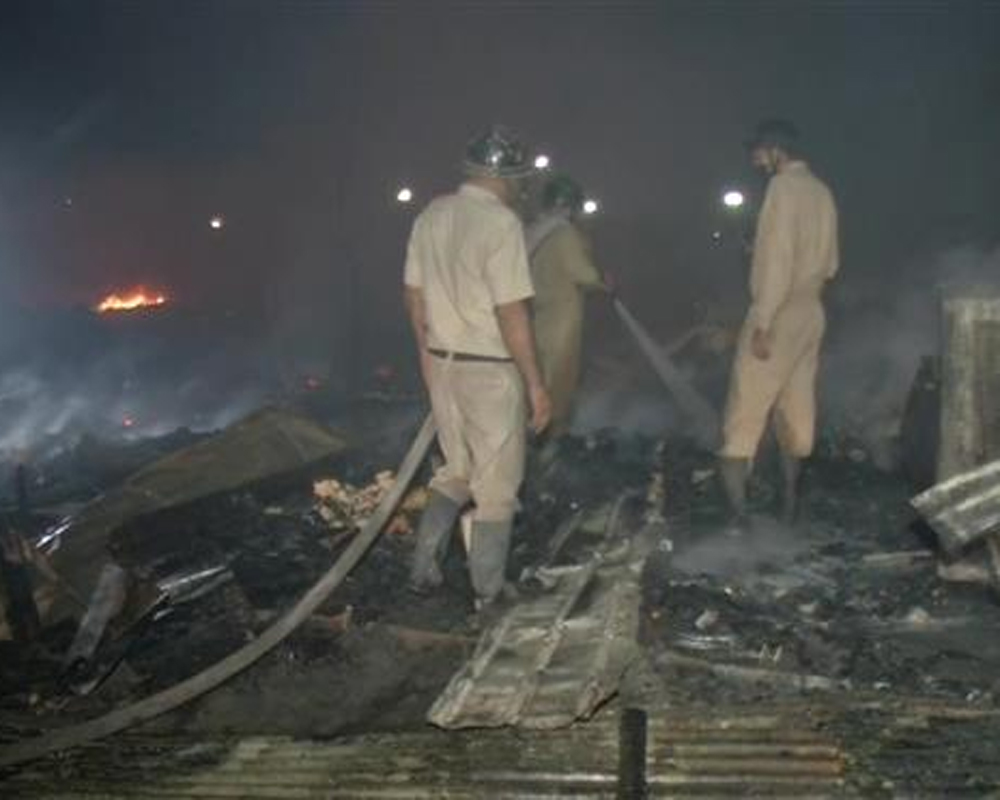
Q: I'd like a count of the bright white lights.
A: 5